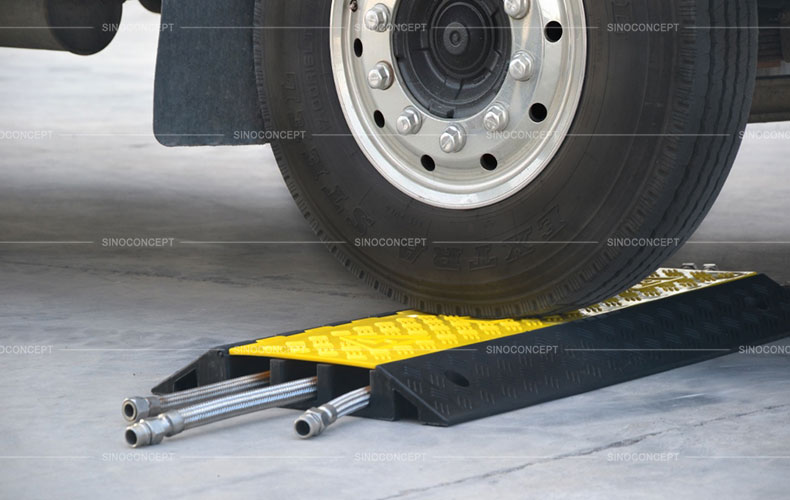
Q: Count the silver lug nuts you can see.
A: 7